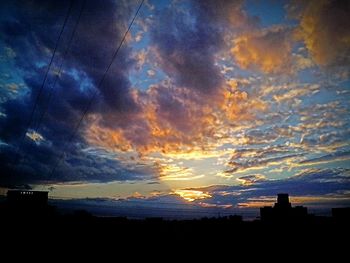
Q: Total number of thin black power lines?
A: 3